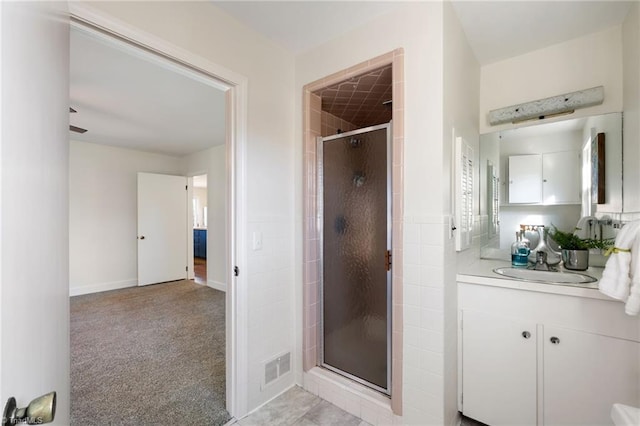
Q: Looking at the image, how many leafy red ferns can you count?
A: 0